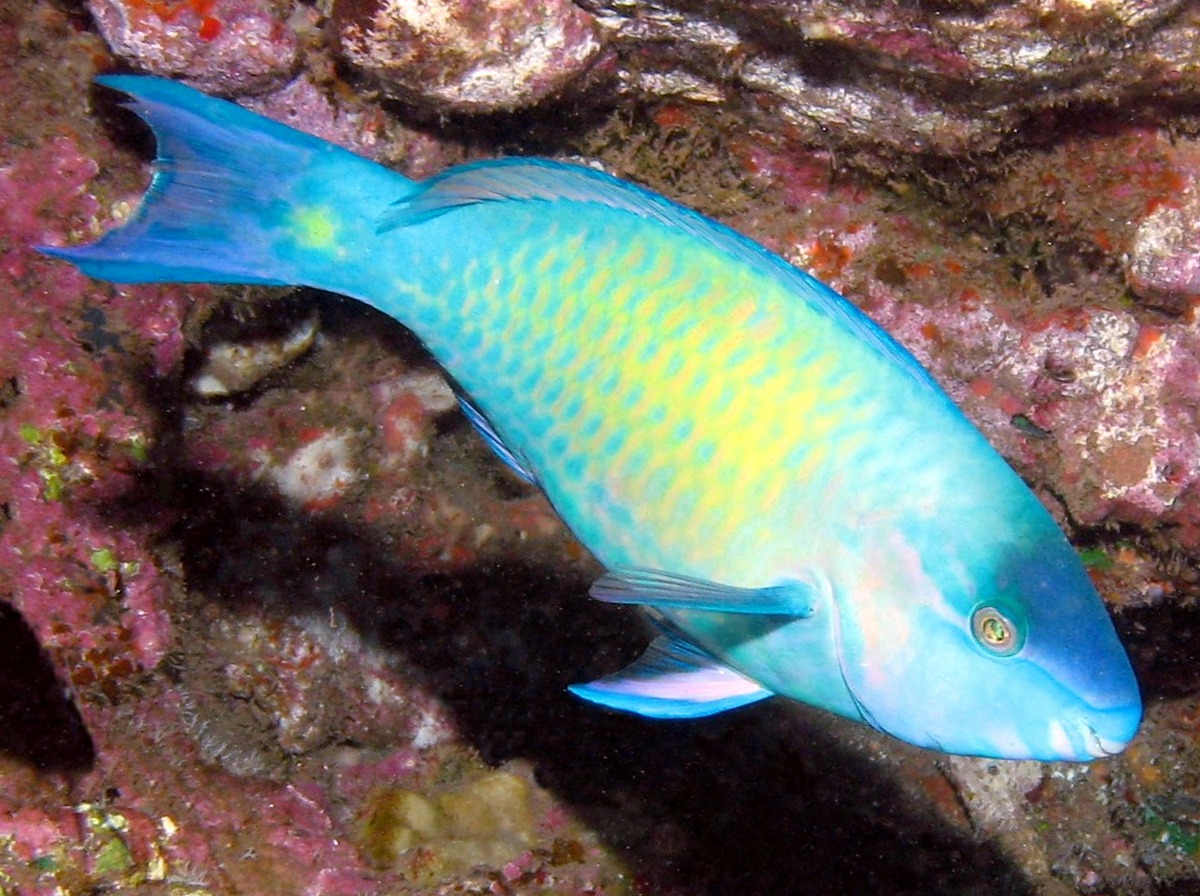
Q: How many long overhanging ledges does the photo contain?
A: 1